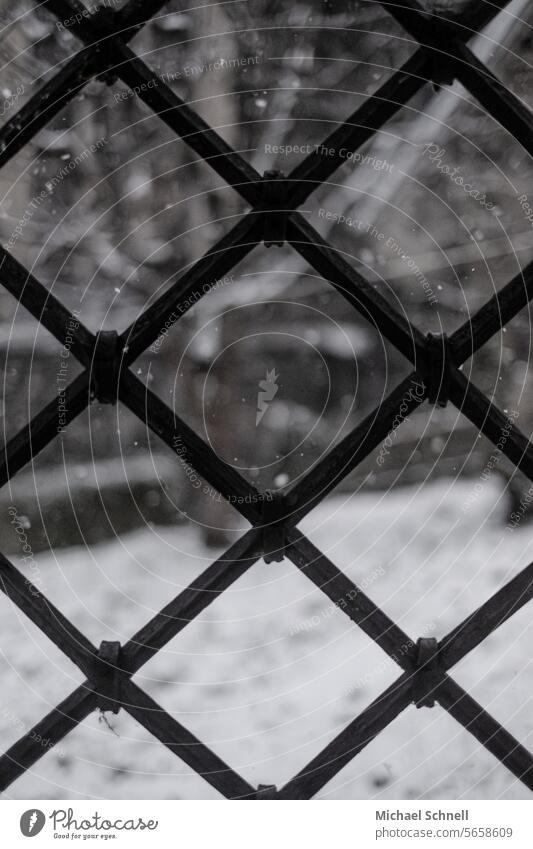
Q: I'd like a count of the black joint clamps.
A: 9